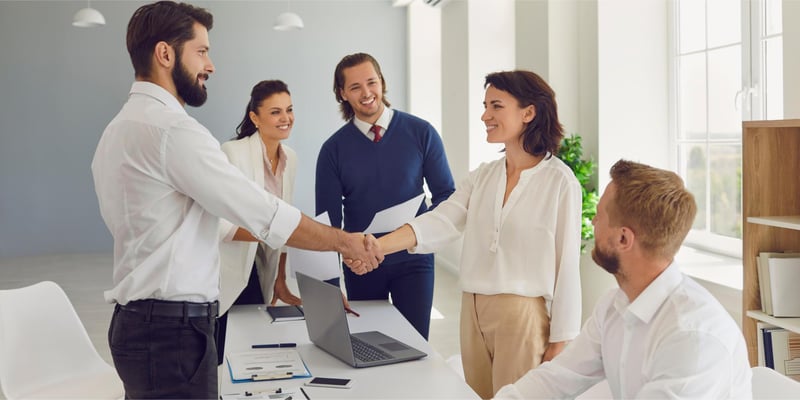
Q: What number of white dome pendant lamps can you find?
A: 2